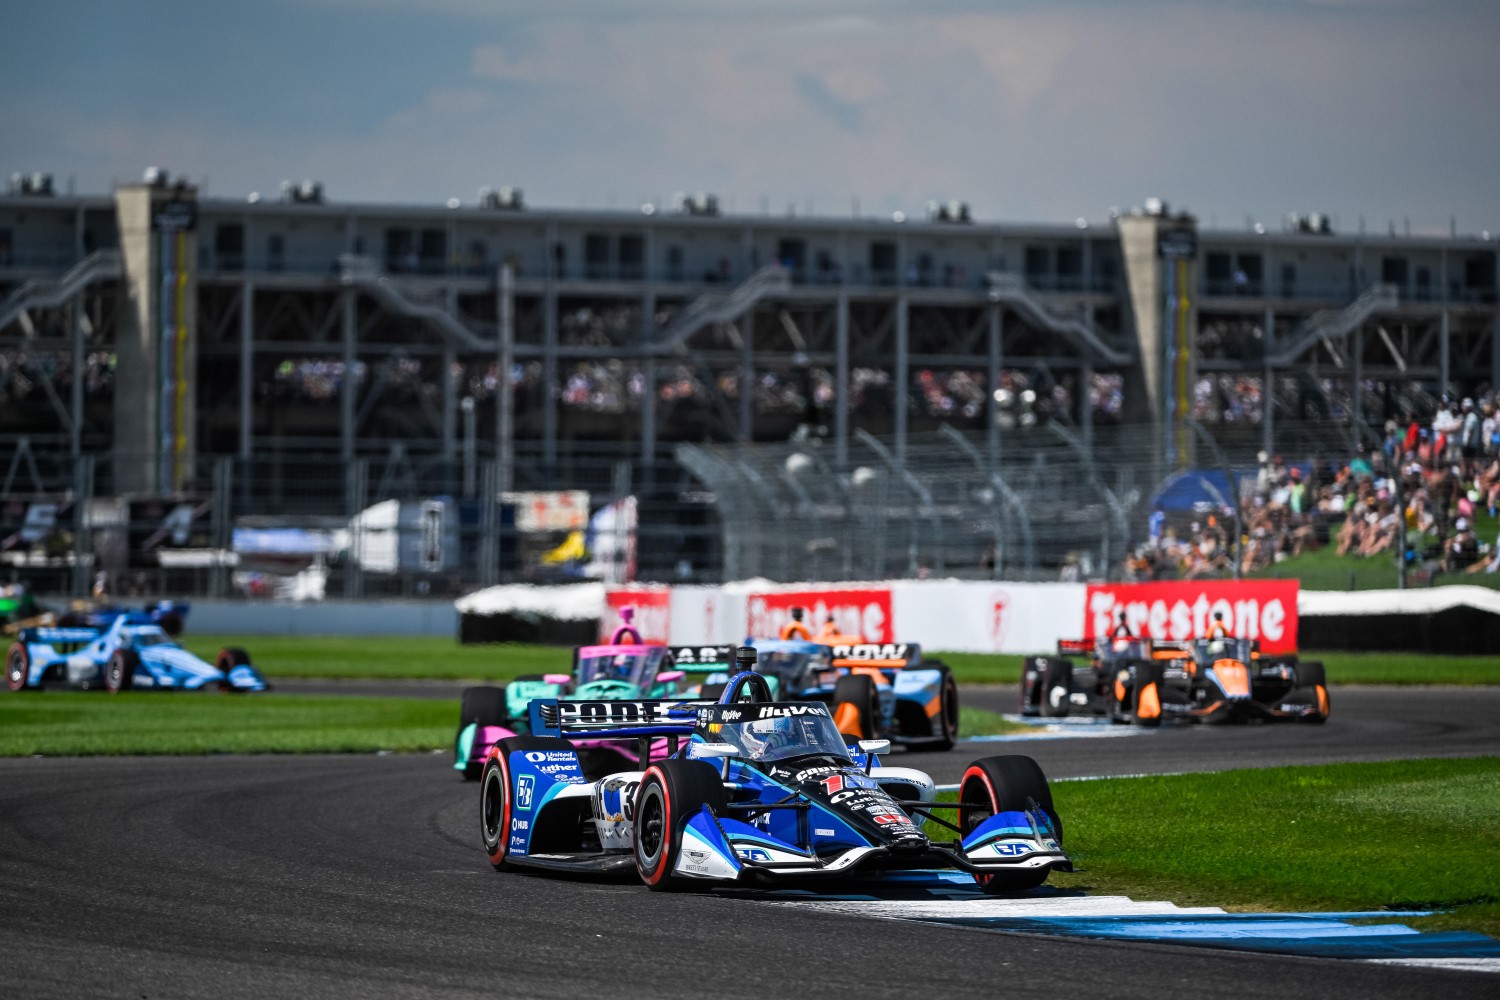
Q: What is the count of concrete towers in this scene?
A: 2